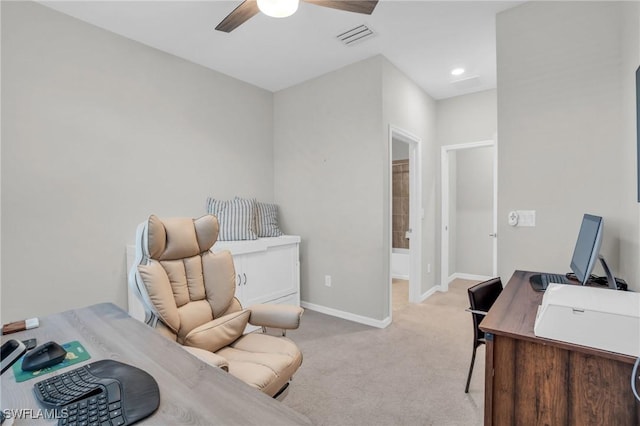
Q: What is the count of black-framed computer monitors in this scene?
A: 1